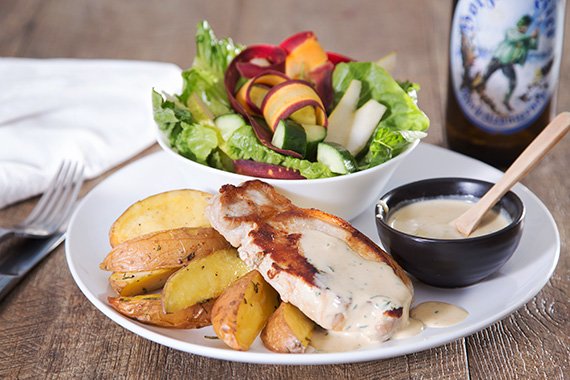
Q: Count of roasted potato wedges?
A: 7